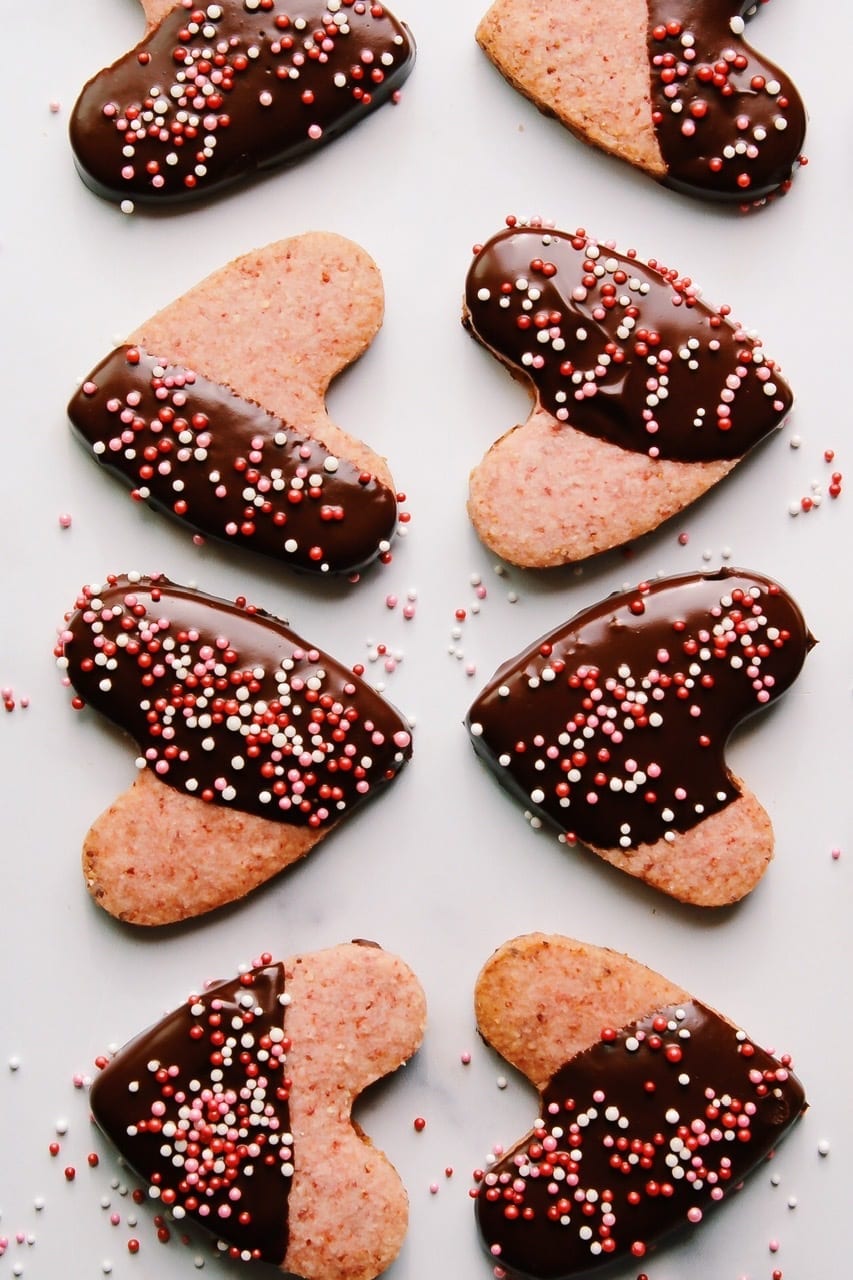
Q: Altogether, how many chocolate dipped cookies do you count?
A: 8